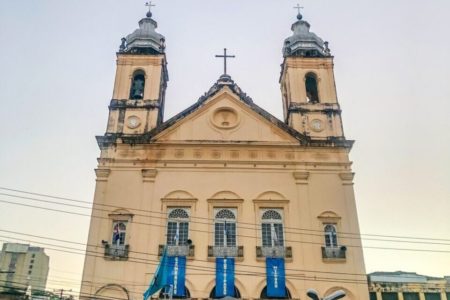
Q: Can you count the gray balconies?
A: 5